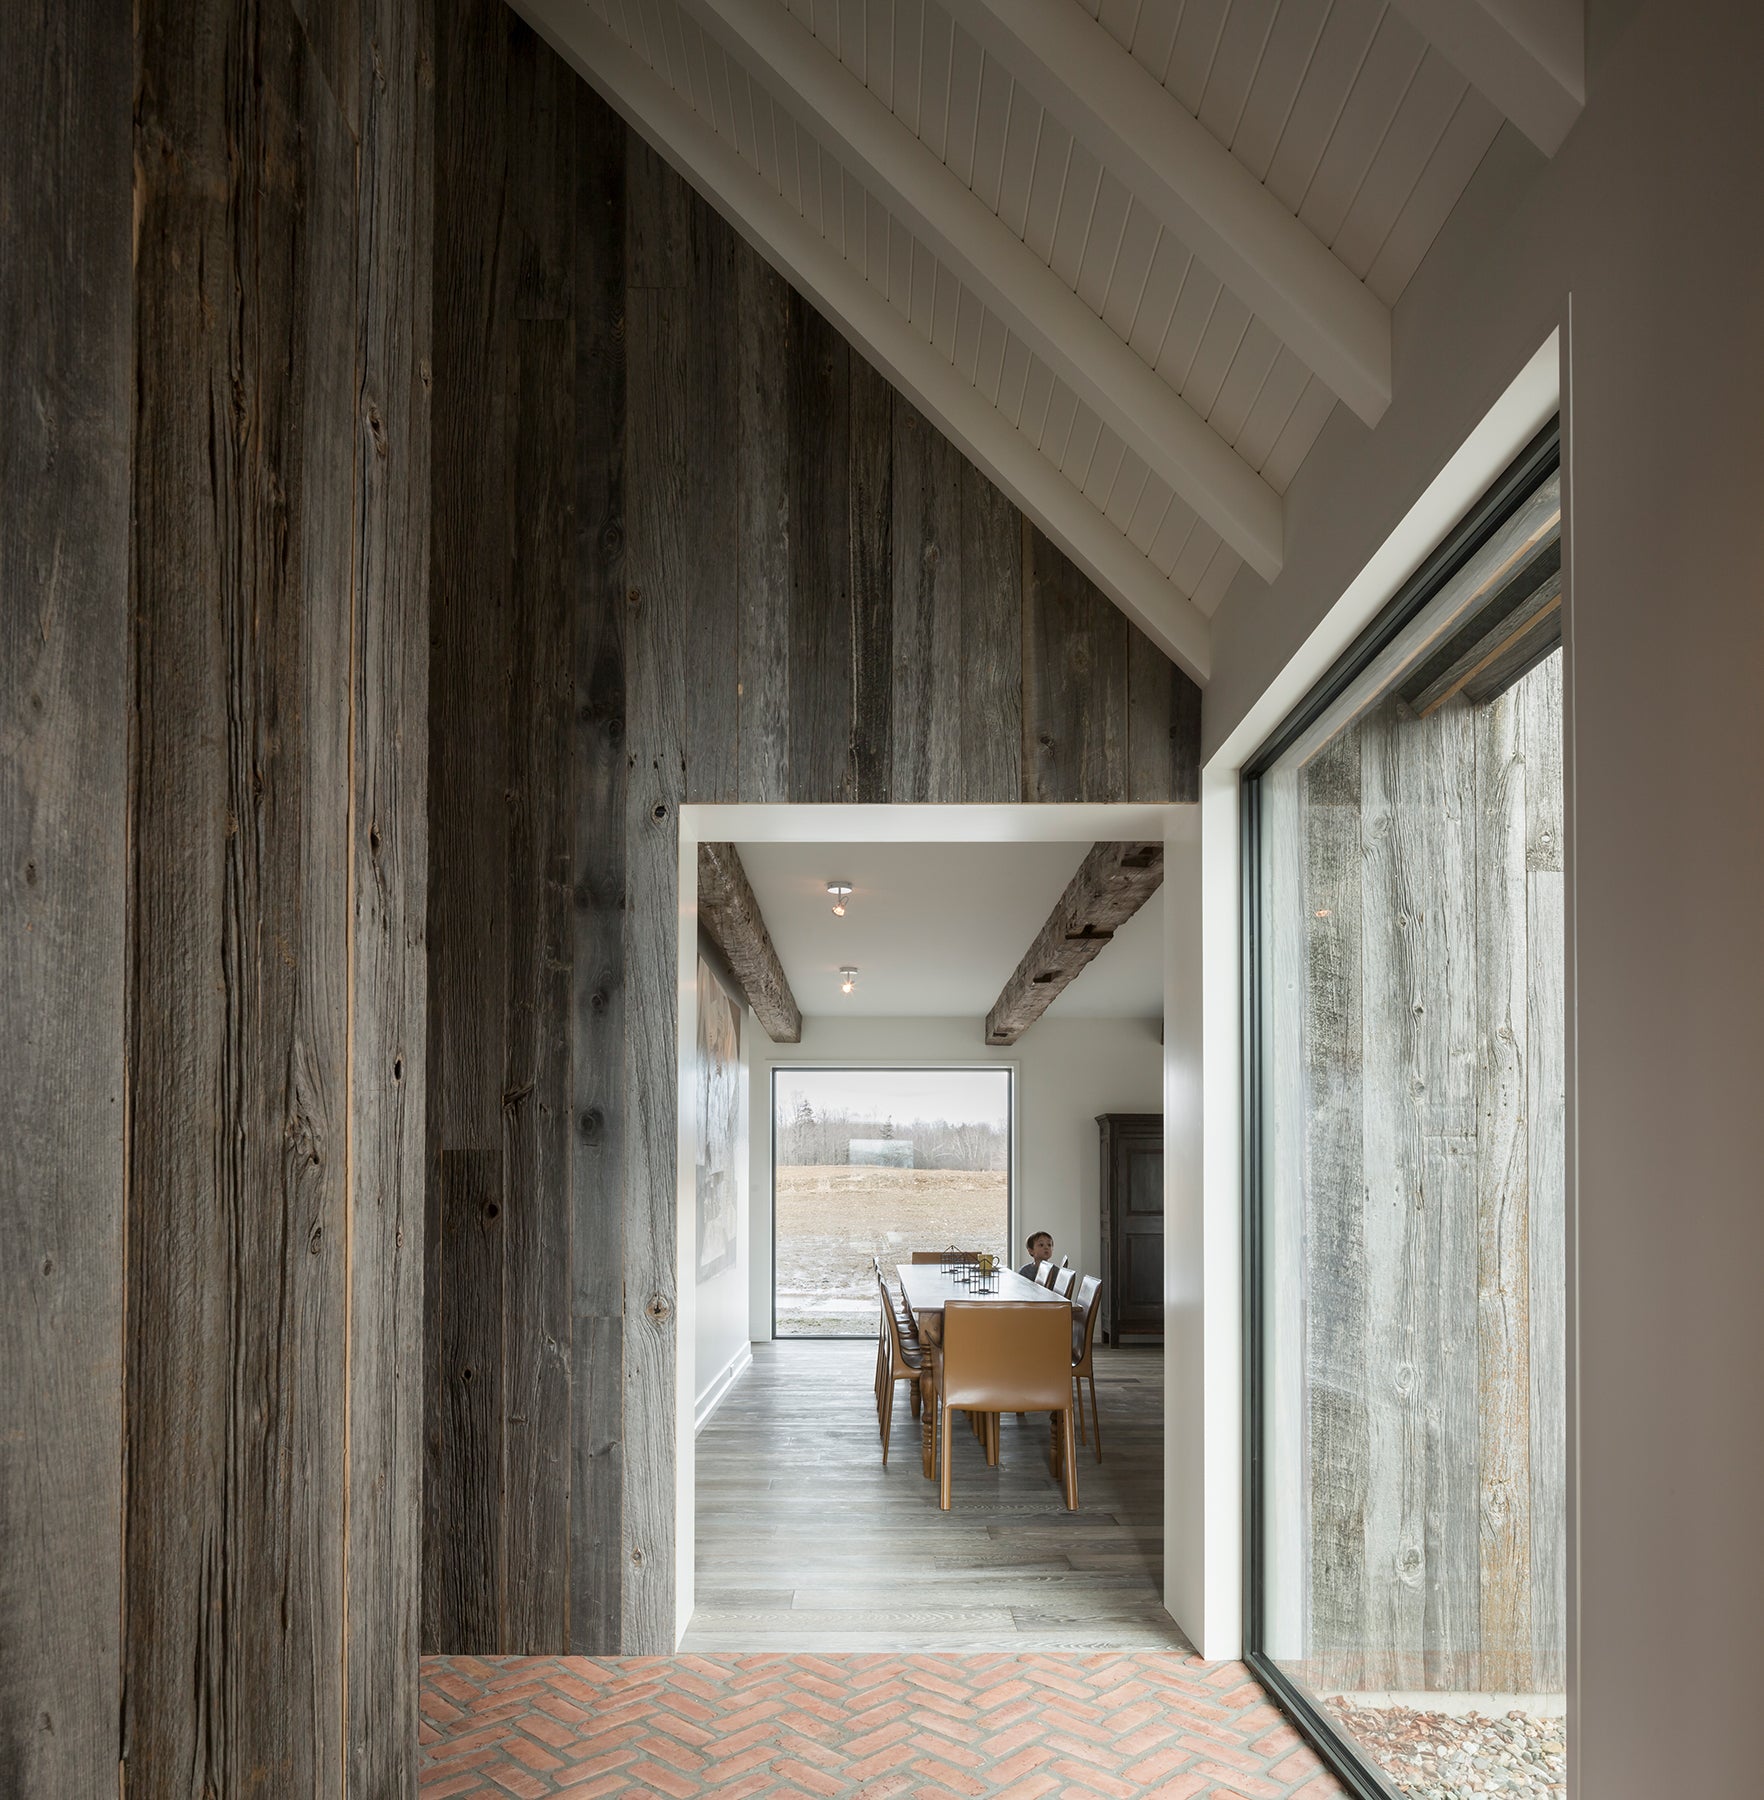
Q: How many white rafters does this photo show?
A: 4